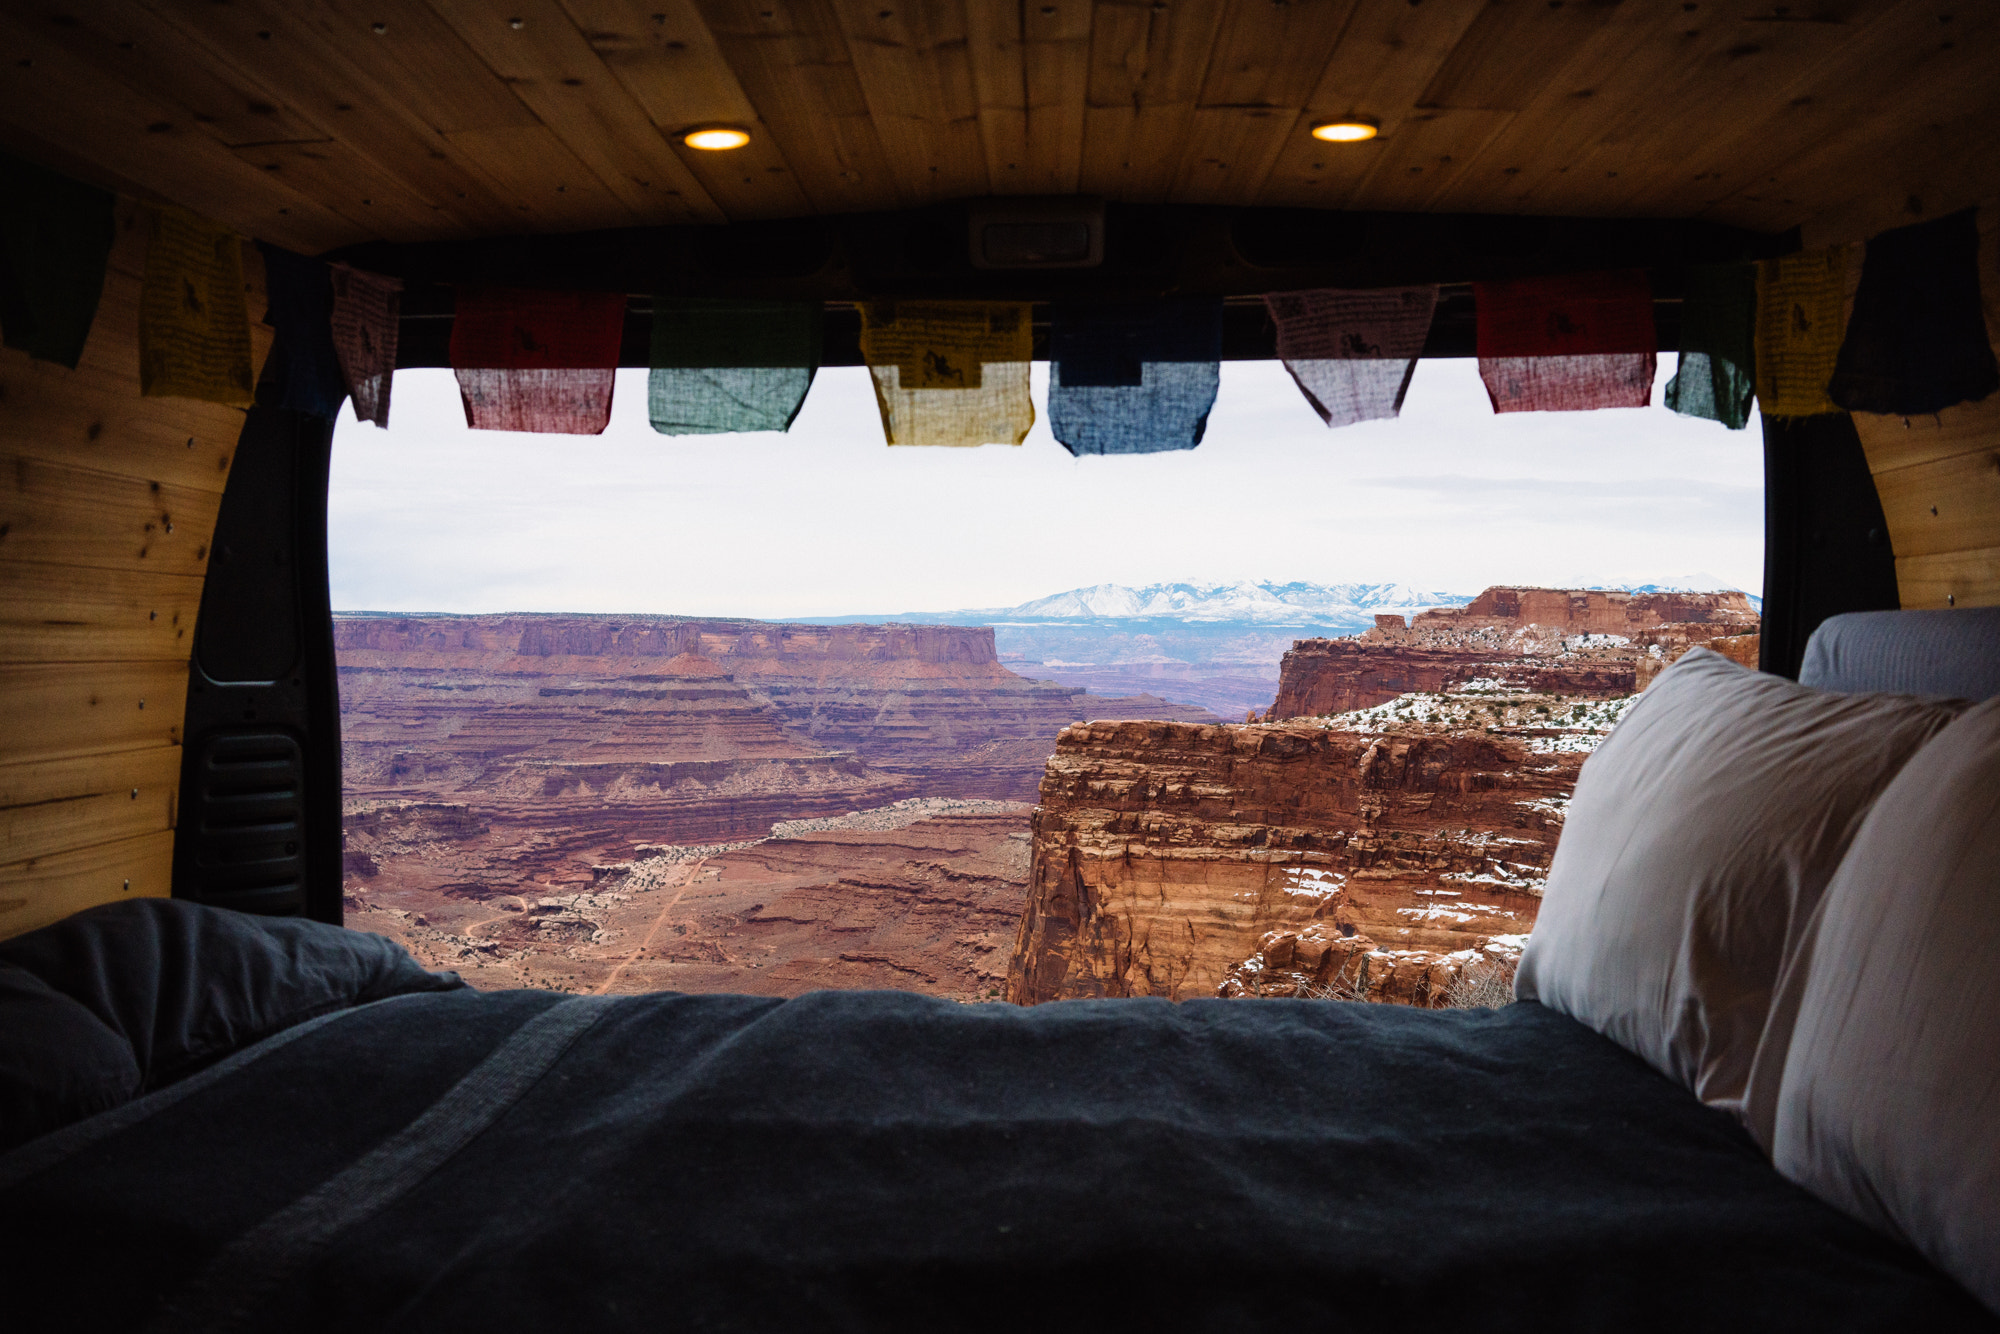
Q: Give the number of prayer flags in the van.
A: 13